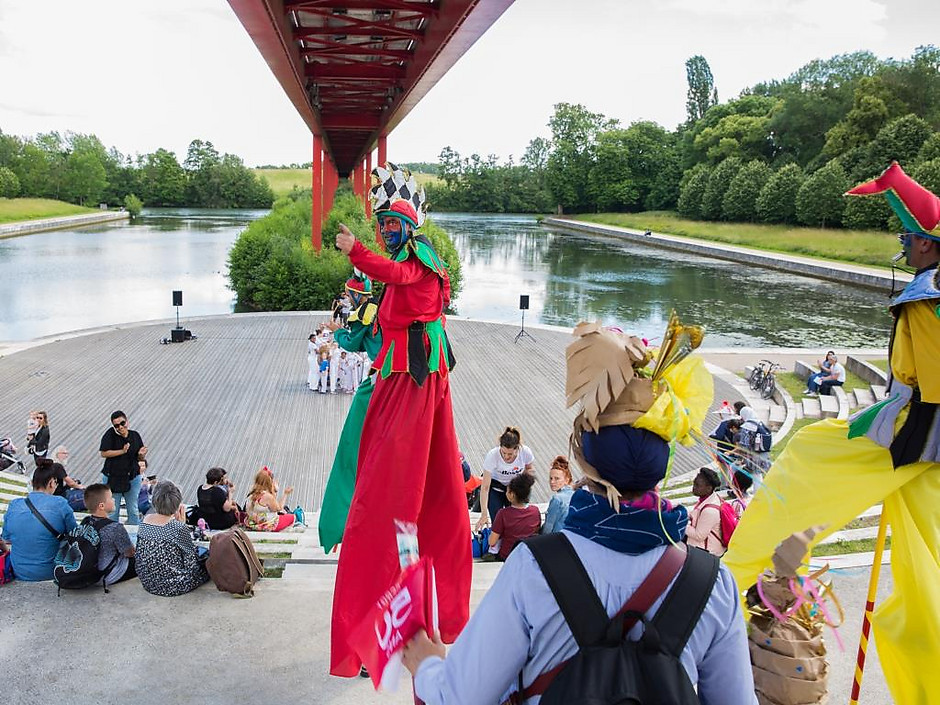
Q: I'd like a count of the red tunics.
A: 1